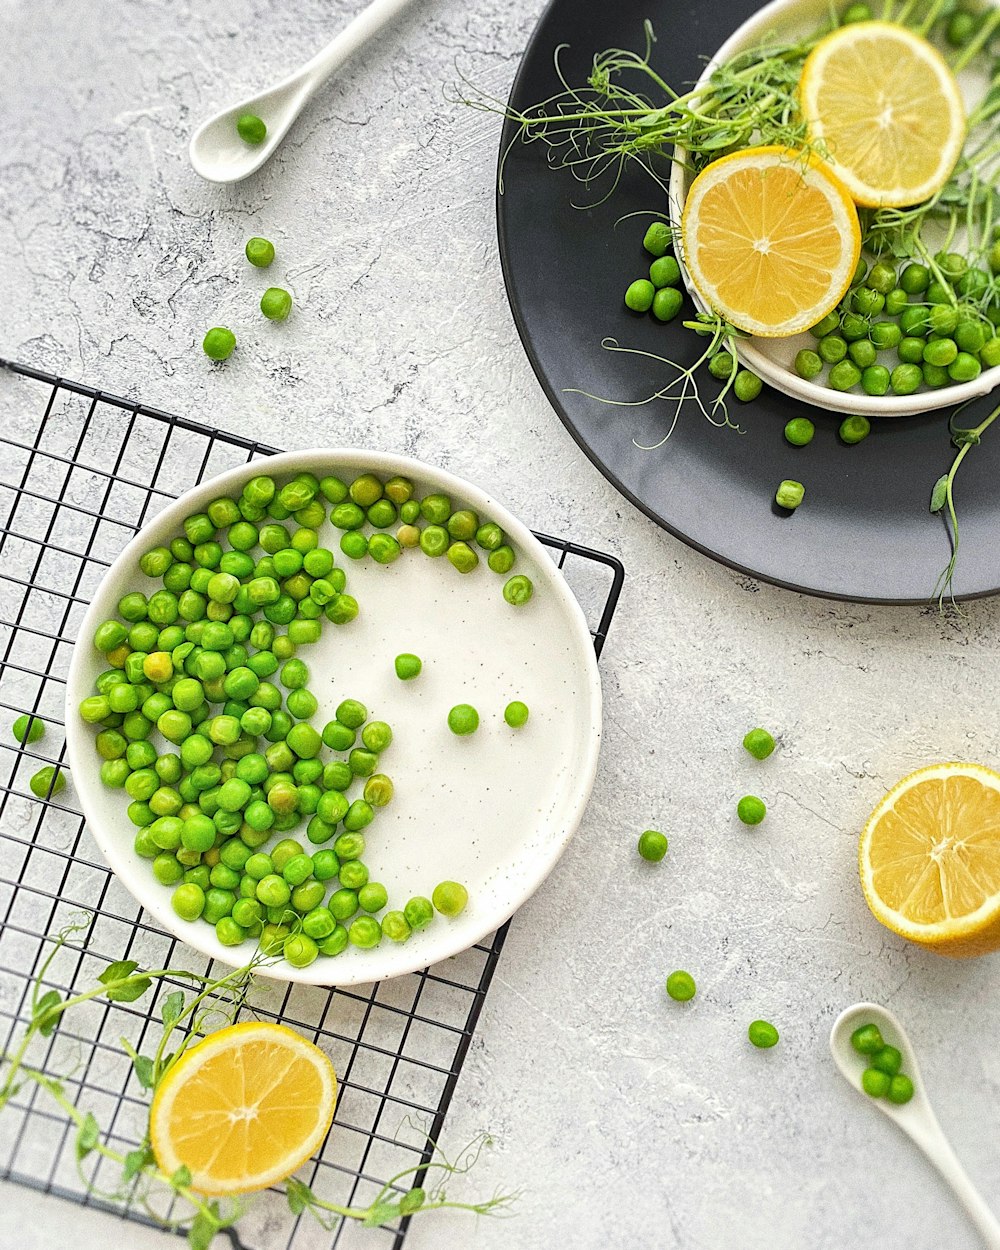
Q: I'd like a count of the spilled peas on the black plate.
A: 9